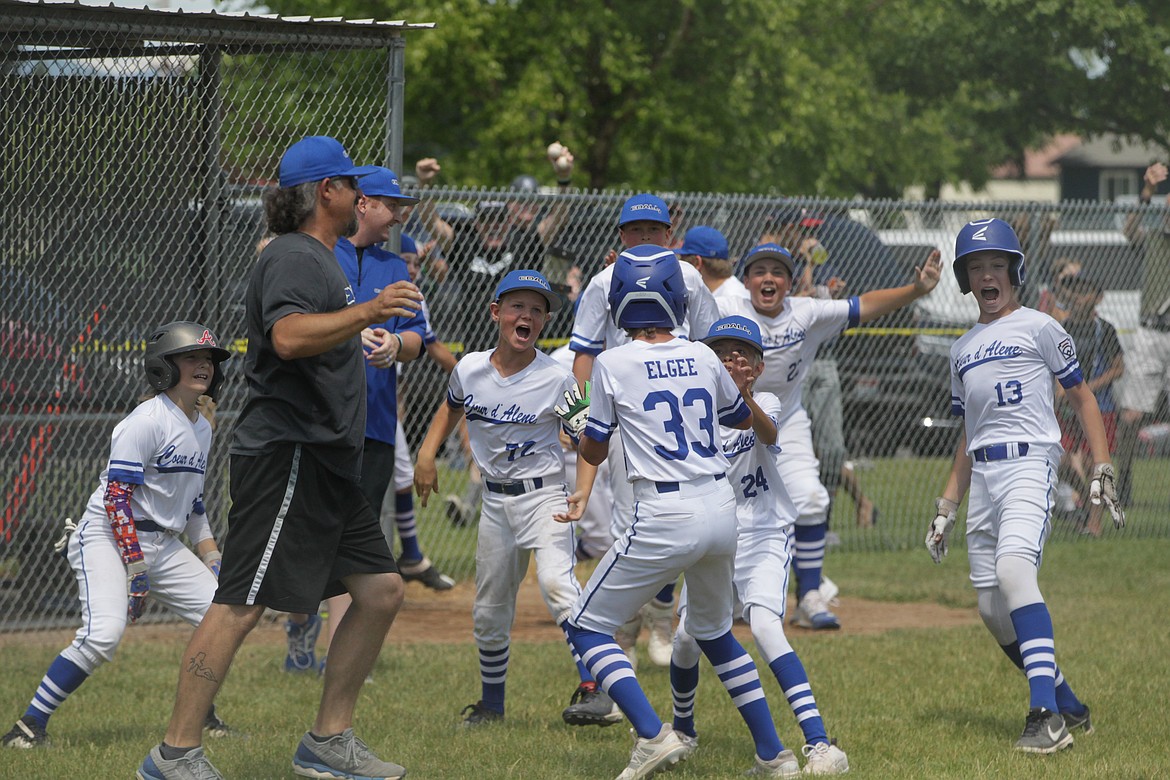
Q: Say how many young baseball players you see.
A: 9